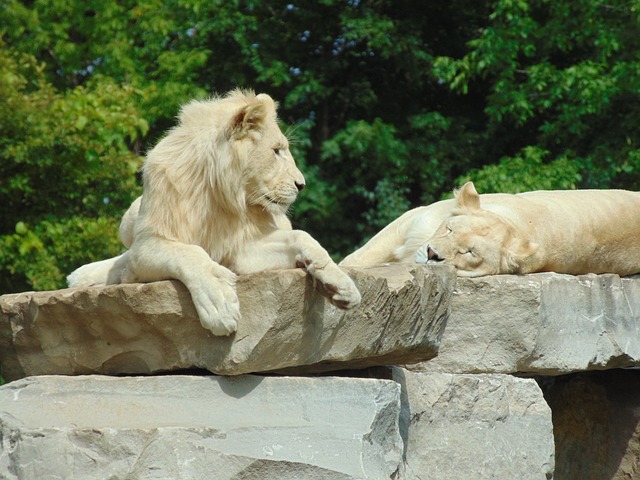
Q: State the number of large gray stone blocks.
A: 4